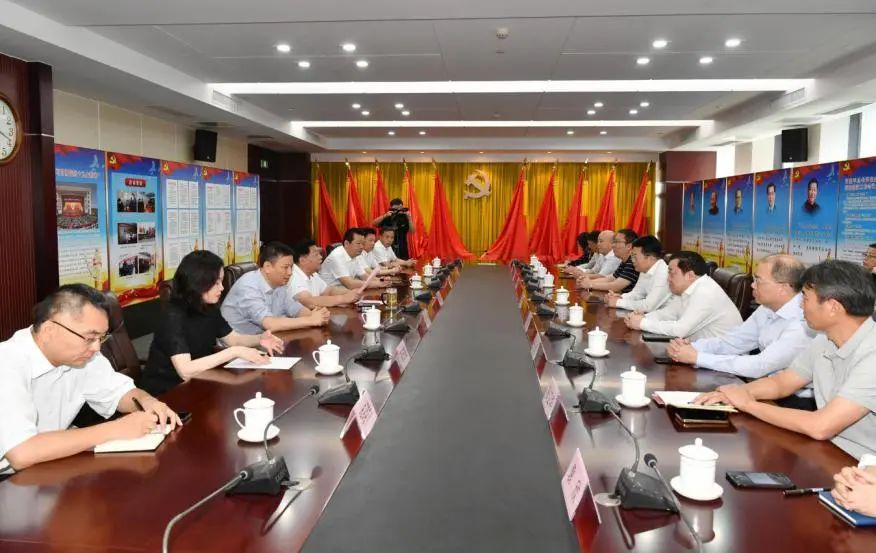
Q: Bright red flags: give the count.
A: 10